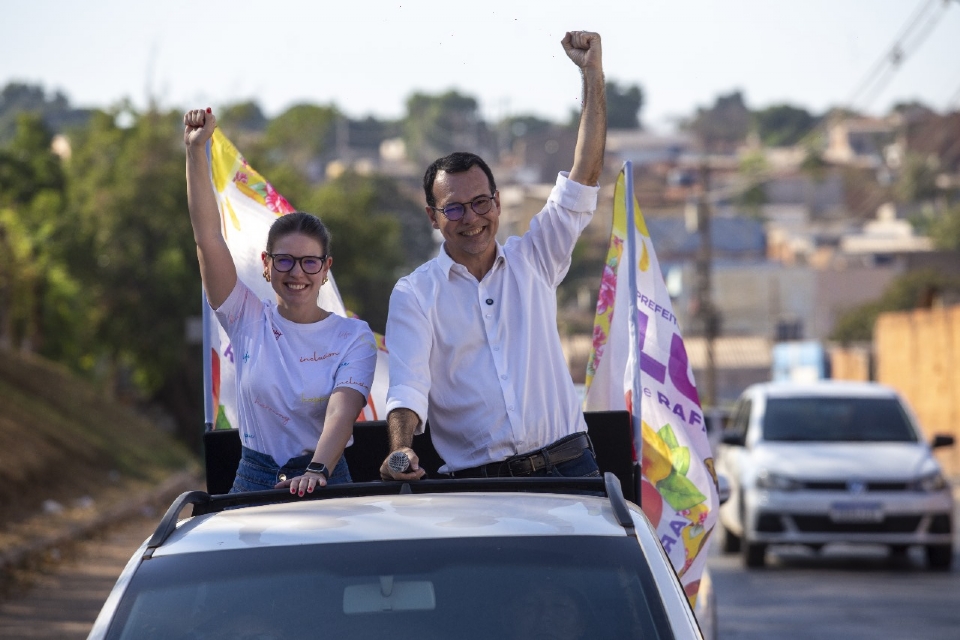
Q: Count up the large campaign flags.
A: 2